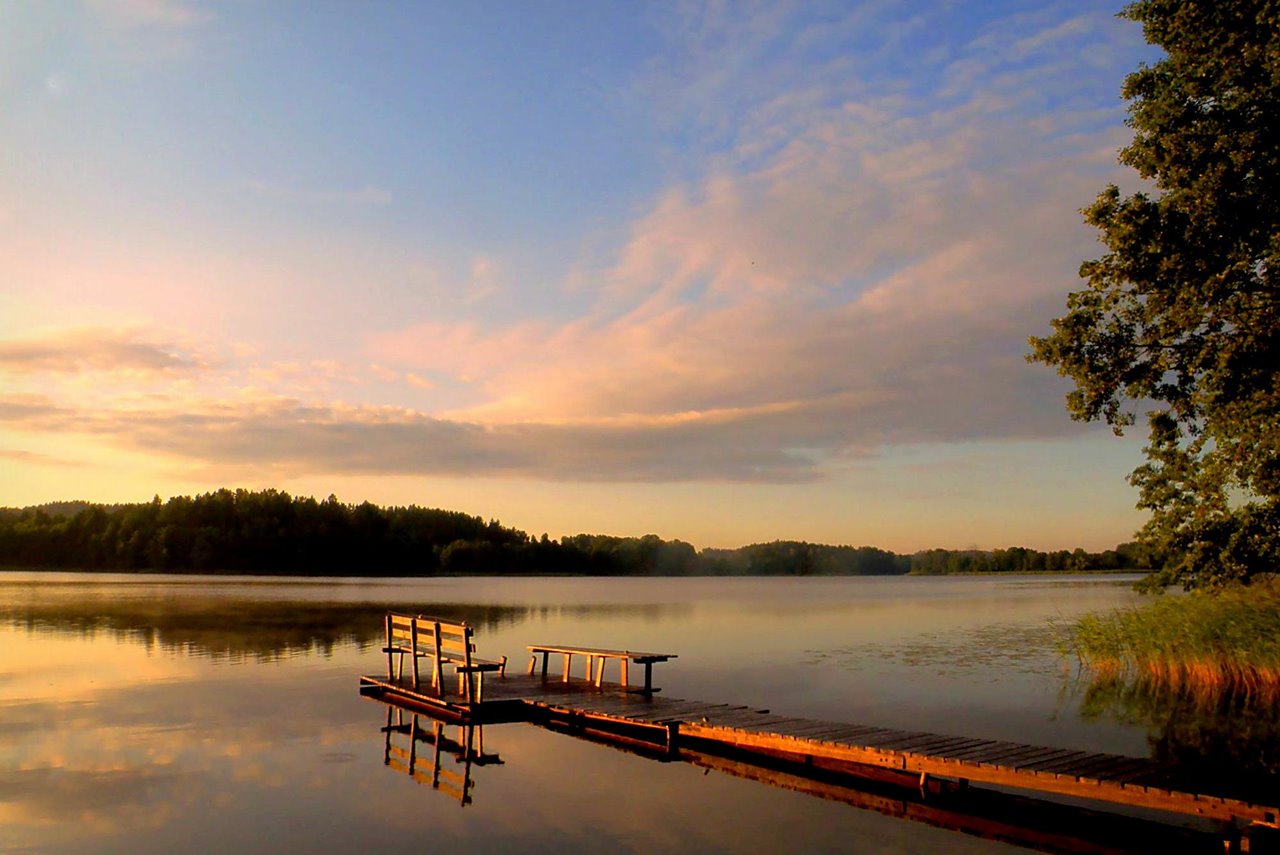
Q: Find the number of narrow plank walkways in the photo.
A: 1